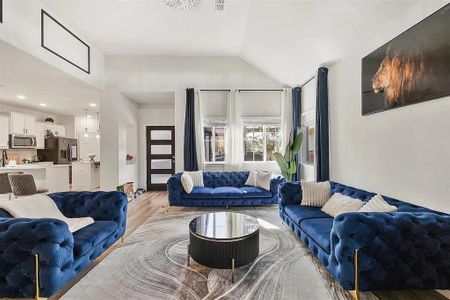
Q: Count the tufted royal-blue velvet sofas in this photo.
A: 3